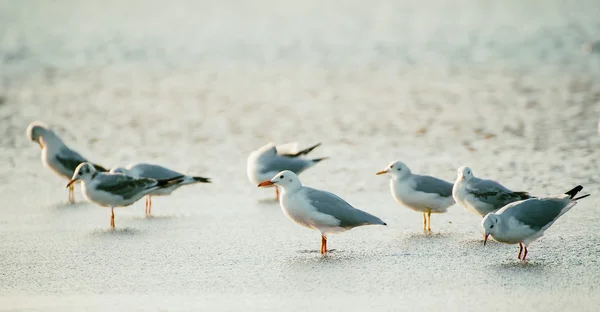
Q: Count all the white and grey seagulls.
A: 8